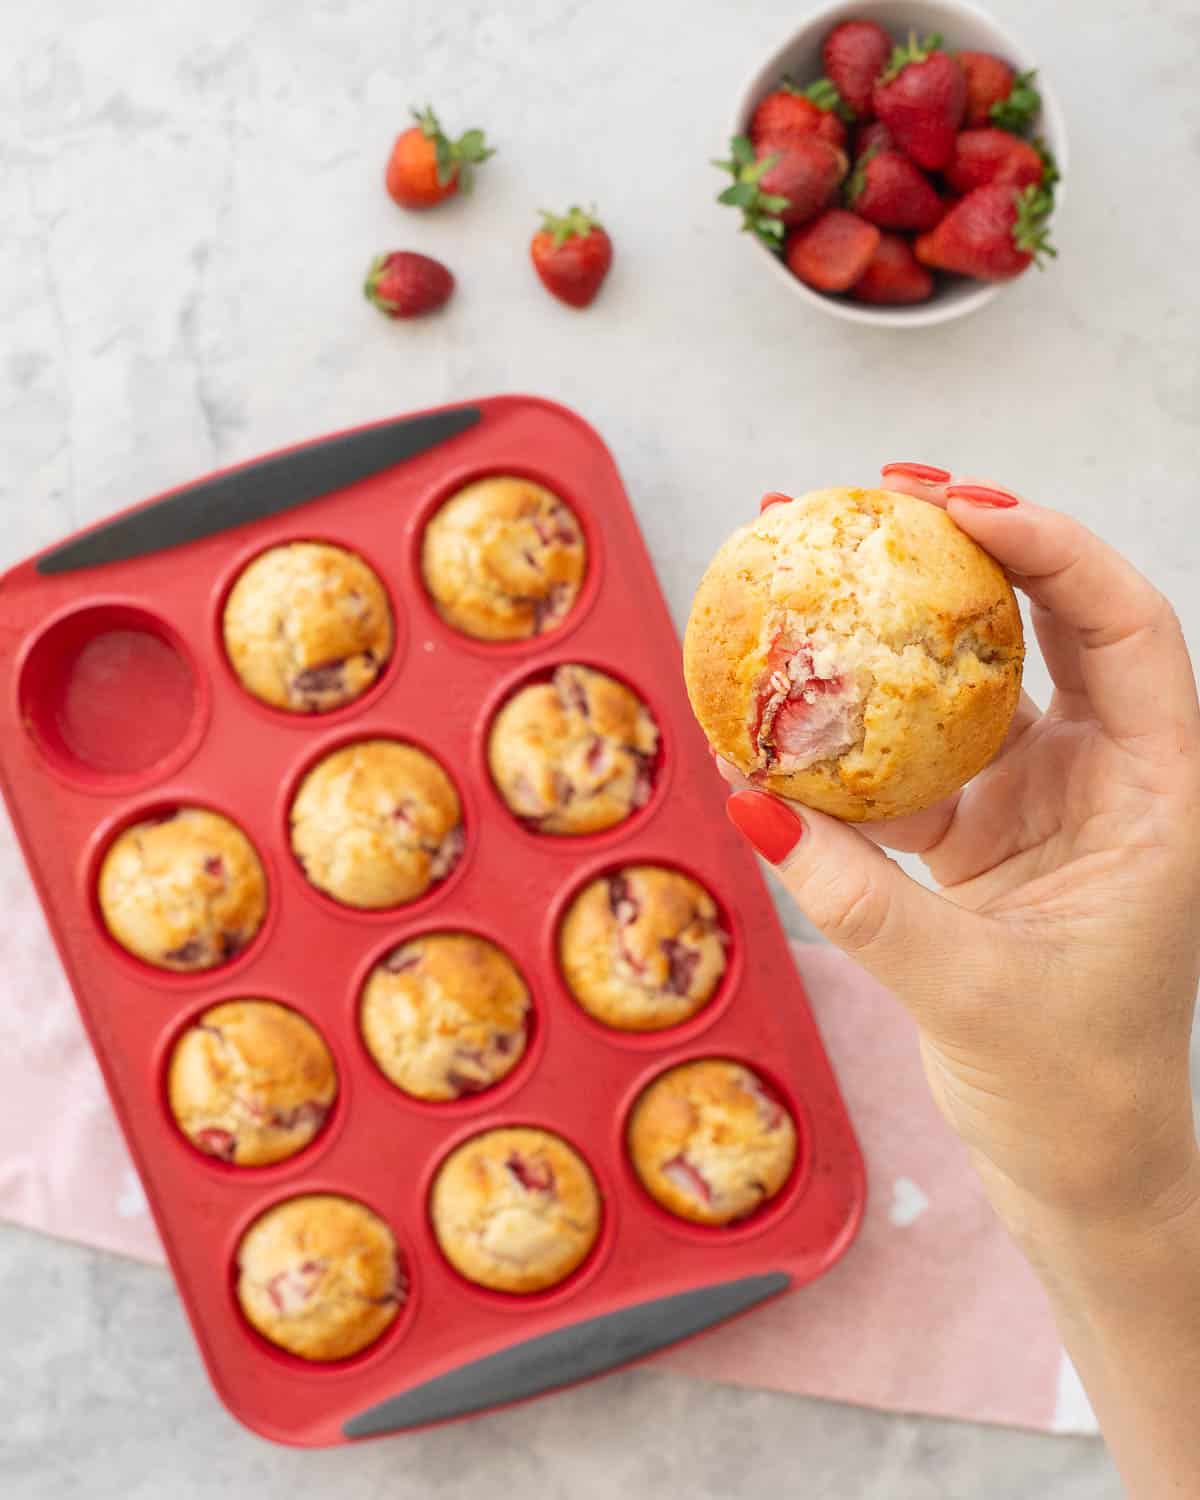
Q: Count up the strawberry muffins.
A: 12